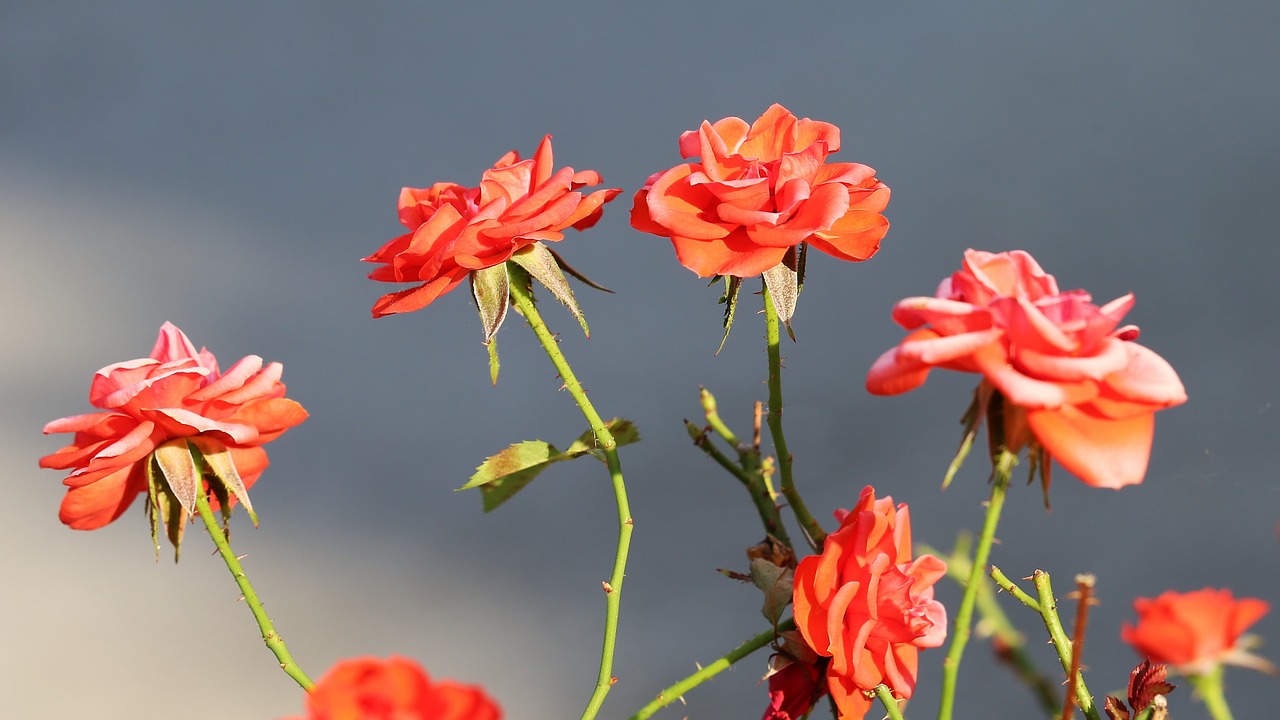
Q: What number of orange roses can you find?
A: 7